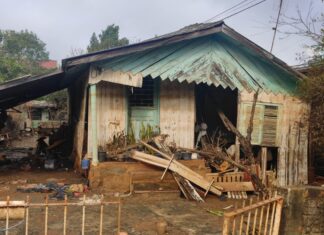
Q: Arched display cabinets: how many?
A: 0